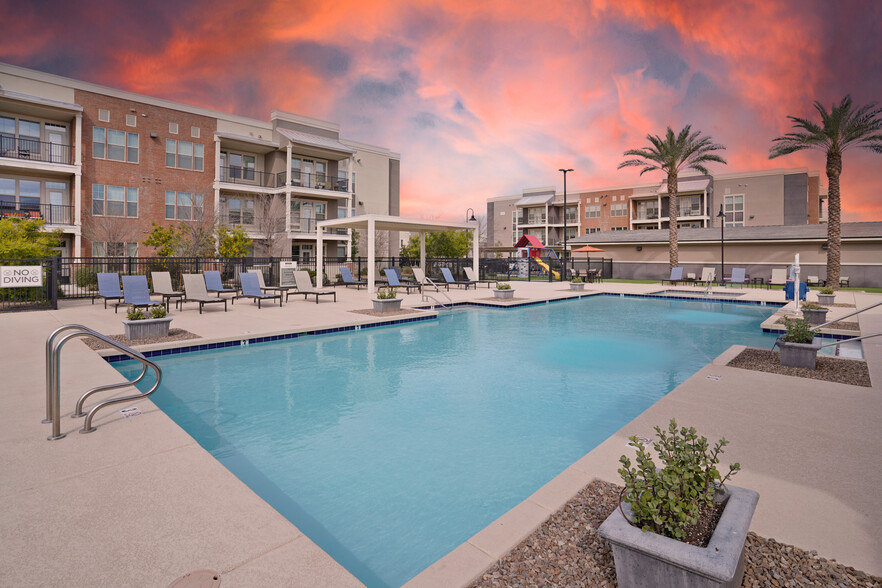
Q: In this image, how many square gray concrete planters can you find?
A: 8